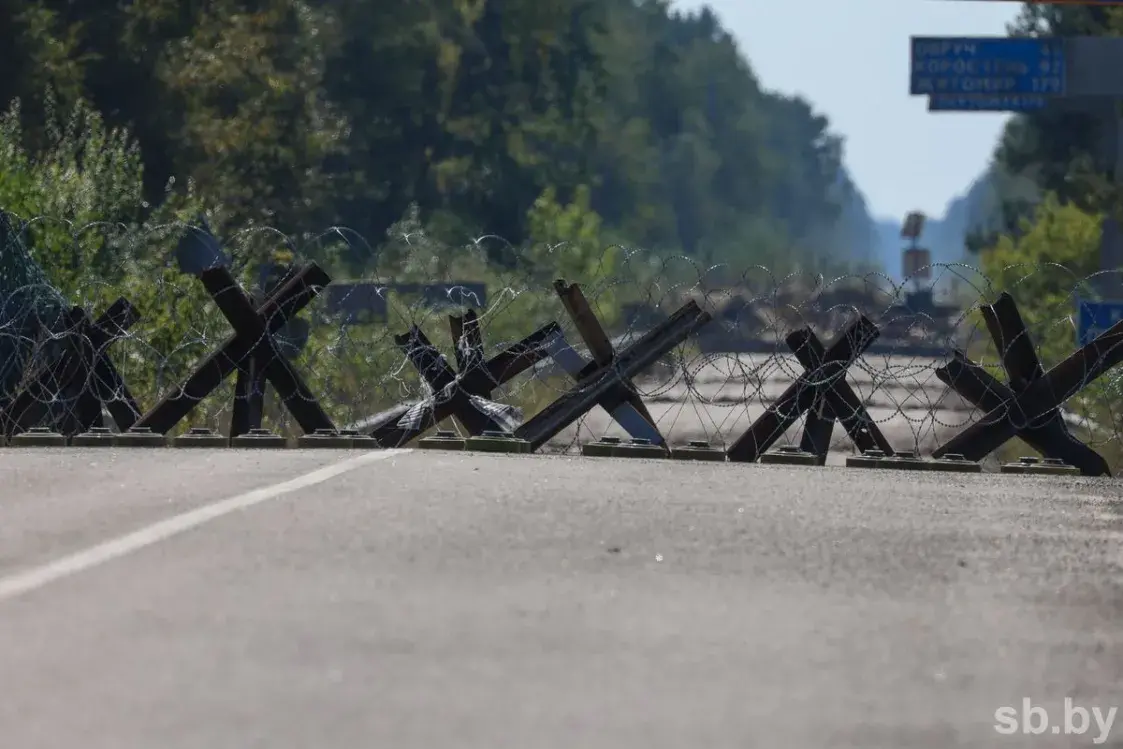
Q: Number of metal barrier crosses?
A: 6